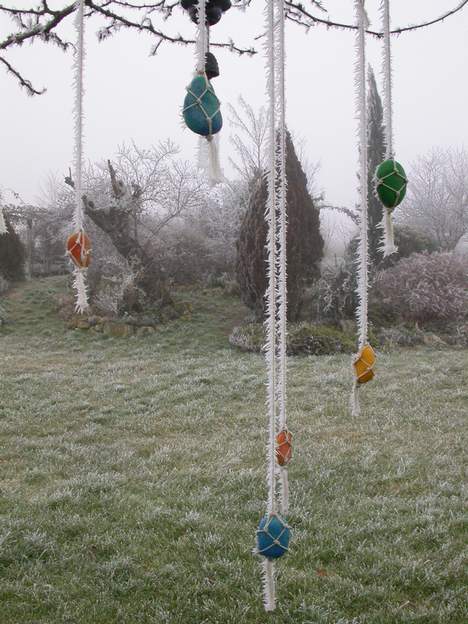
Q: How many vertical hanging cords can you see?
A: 6